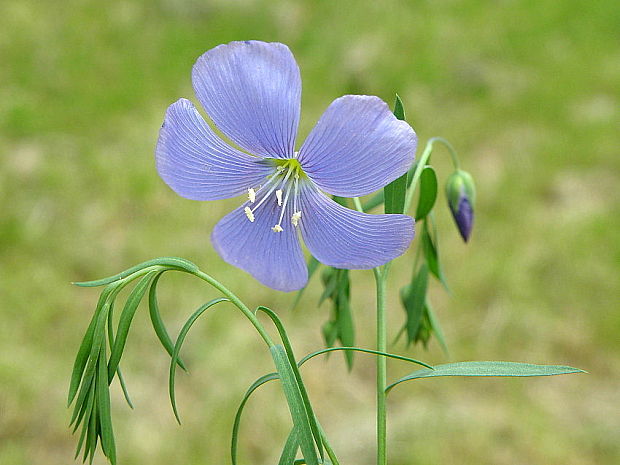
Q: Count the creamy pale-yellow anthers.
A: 5